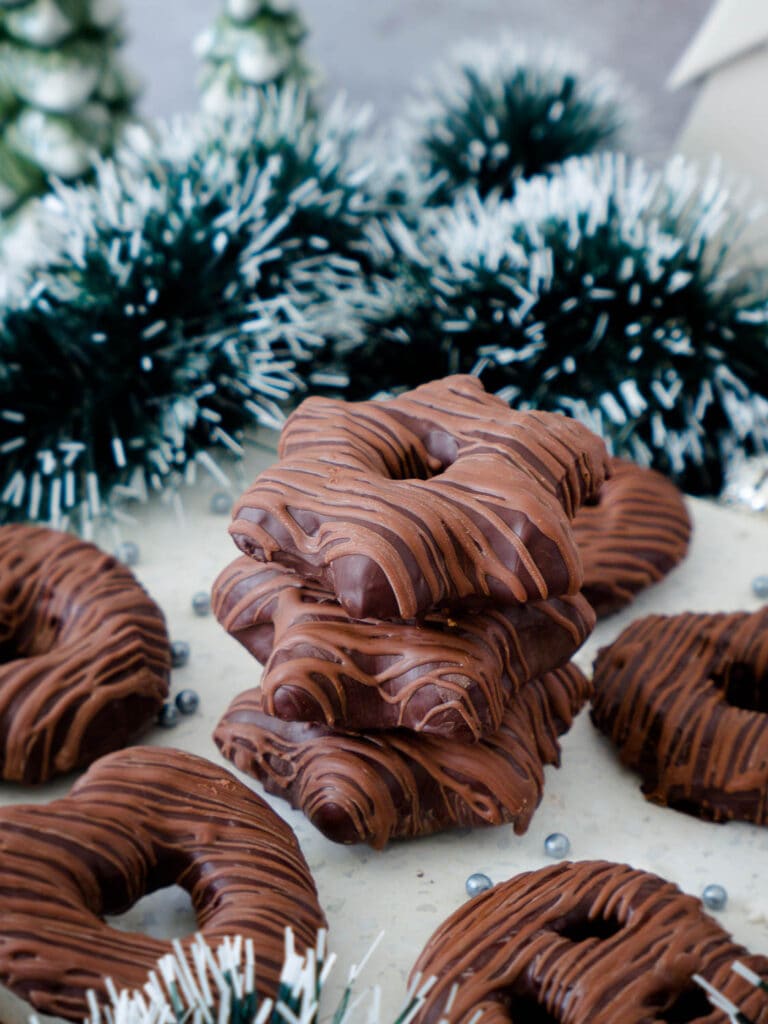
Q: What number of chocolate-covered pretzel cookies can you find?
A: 8